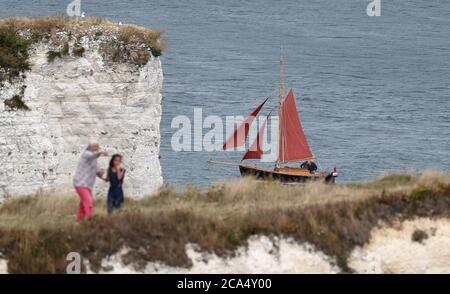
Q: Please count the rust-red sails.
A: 3